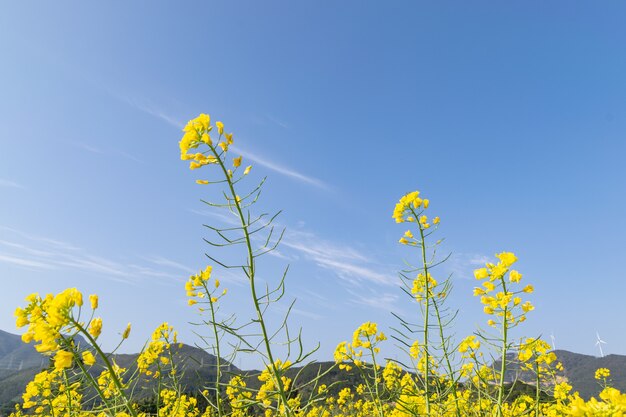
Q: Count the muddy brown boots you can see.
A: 0